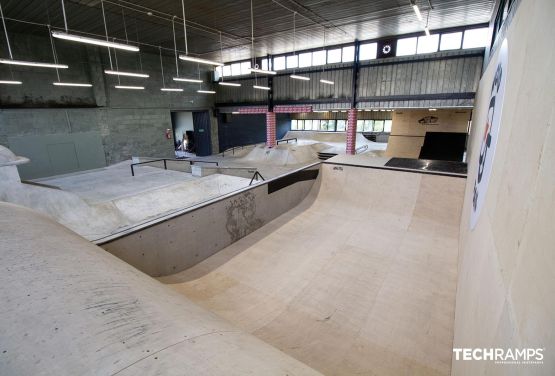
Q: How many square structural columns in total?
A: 2